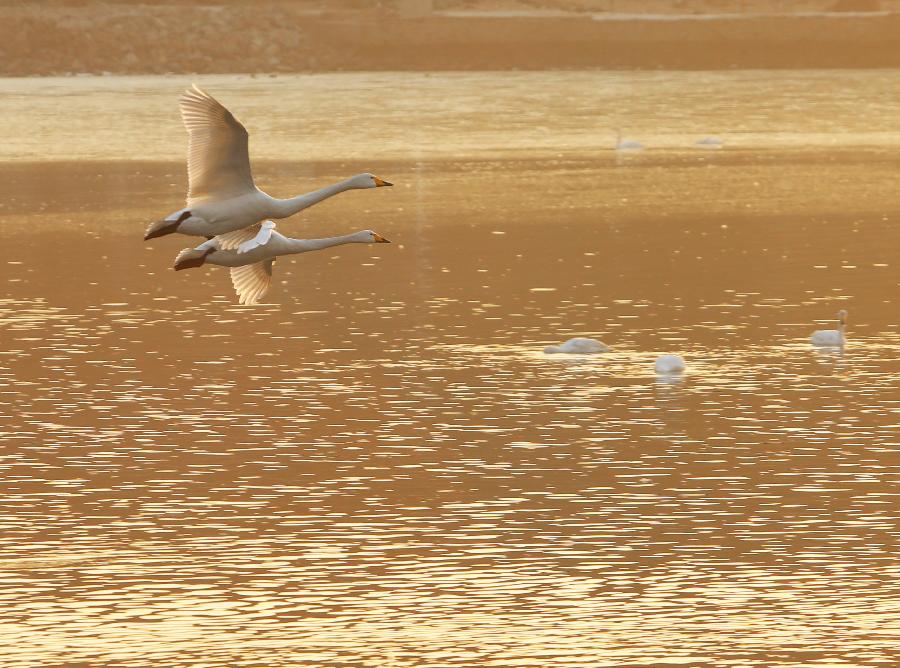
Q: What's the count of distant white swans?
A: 5